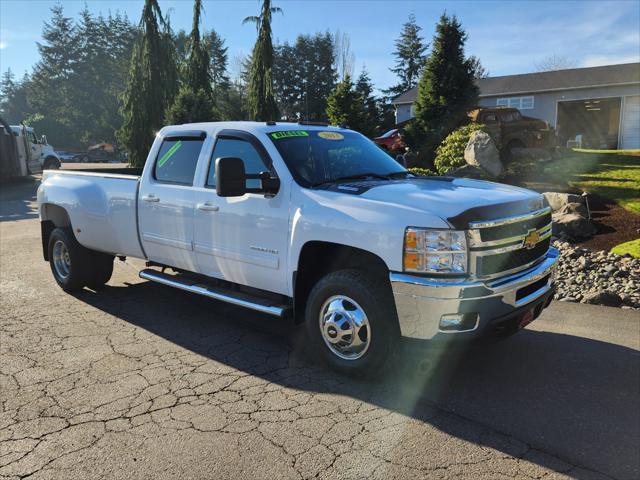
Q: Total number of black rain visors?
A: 2